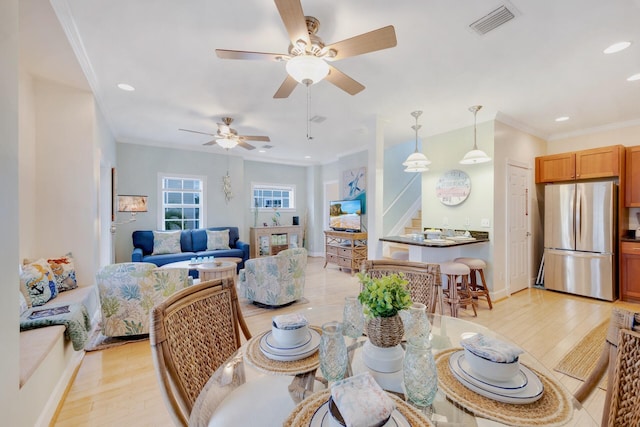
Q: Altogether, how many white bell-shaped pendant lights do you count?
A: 3